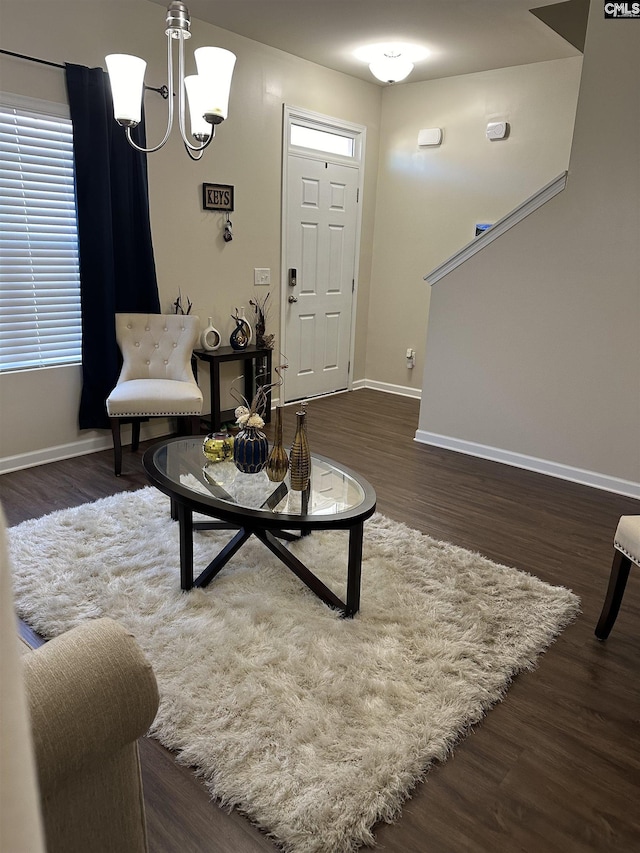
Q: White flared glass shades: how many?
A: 3